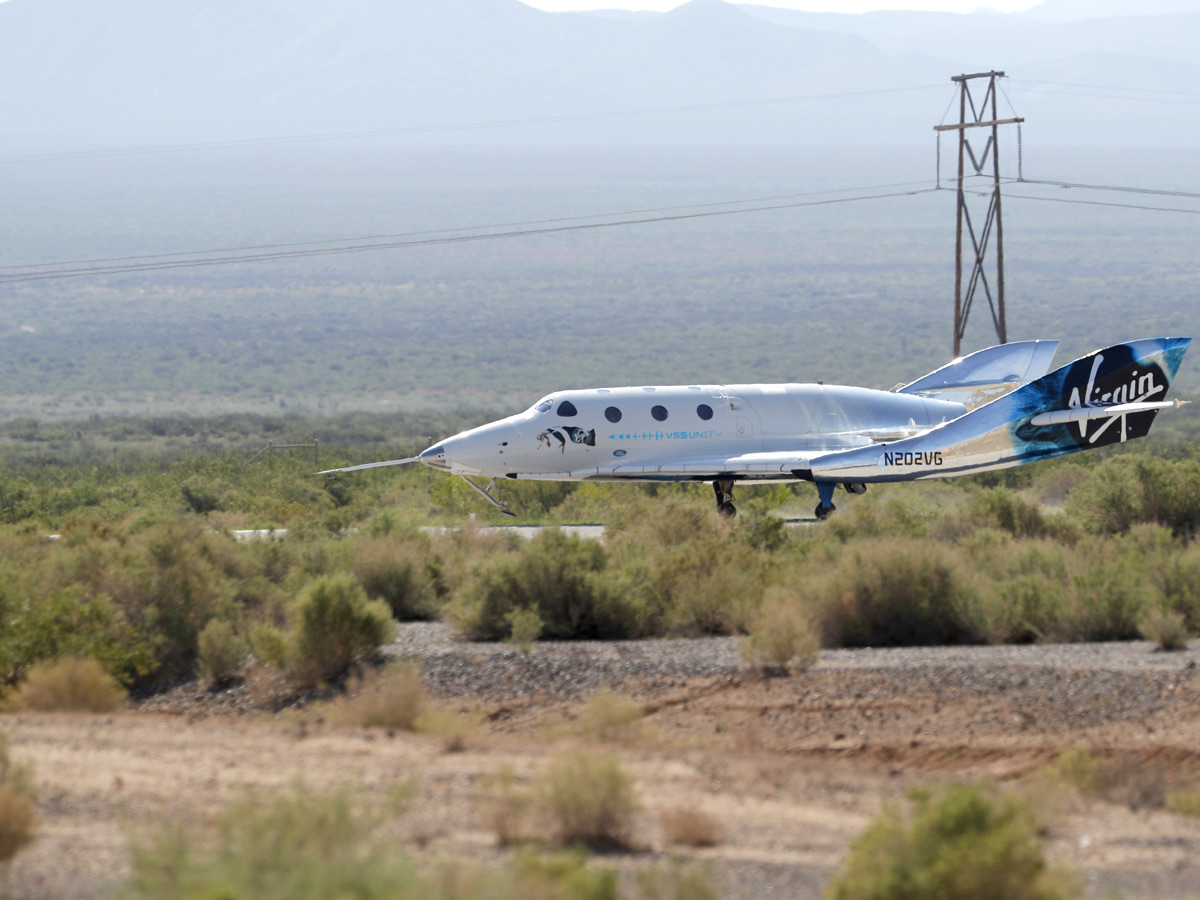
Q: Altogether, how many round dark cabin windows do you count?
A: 3